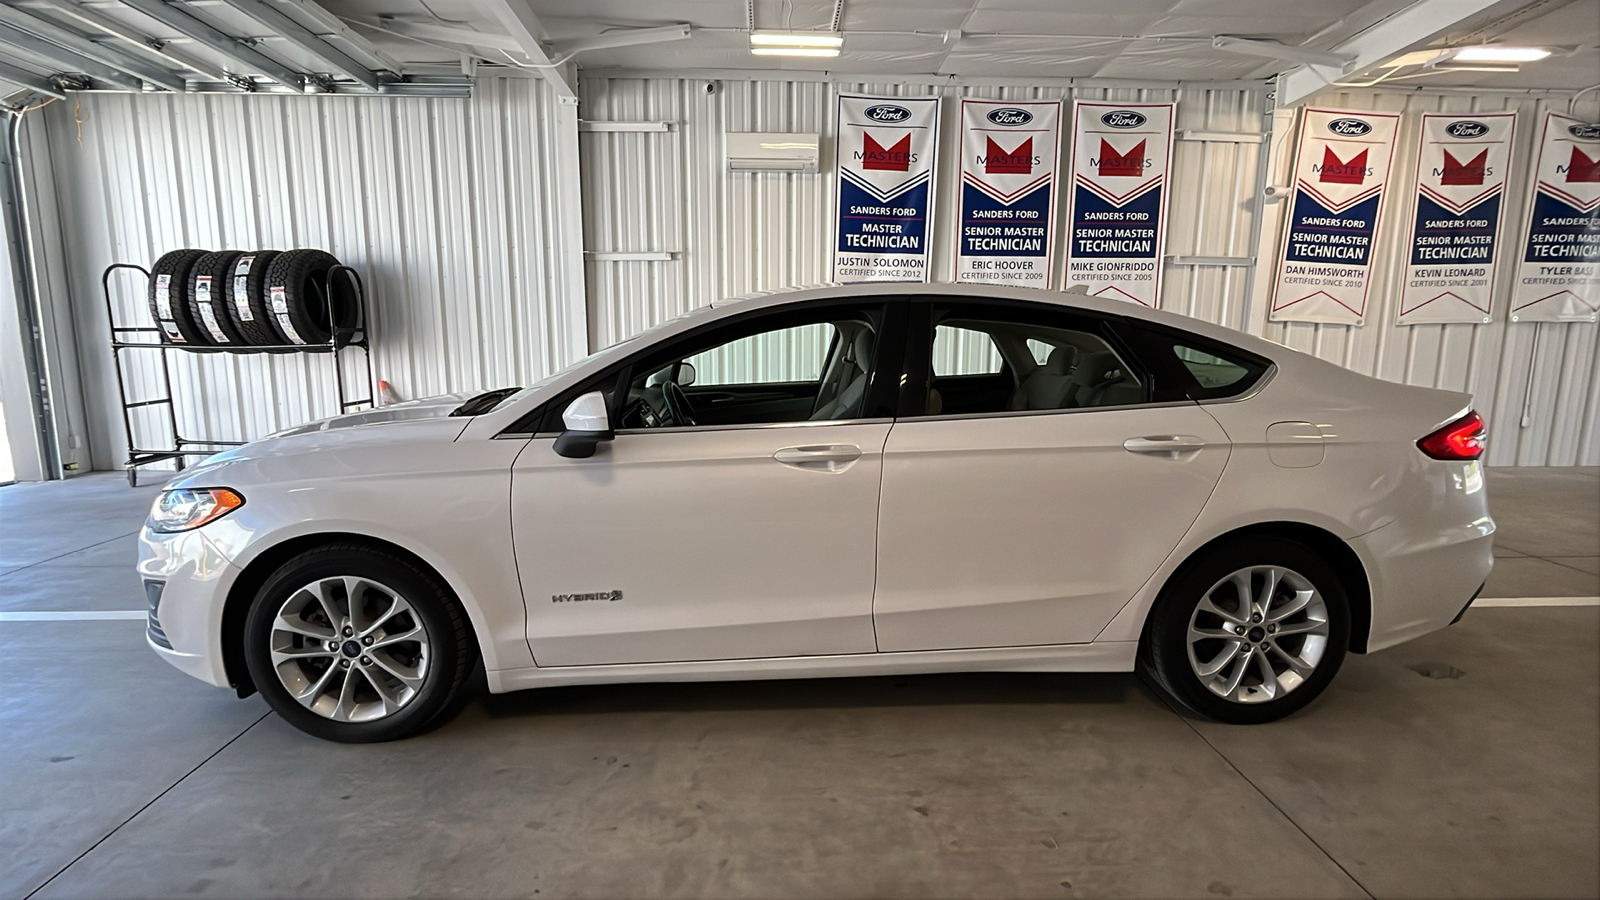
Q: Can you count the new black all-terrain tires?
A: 4